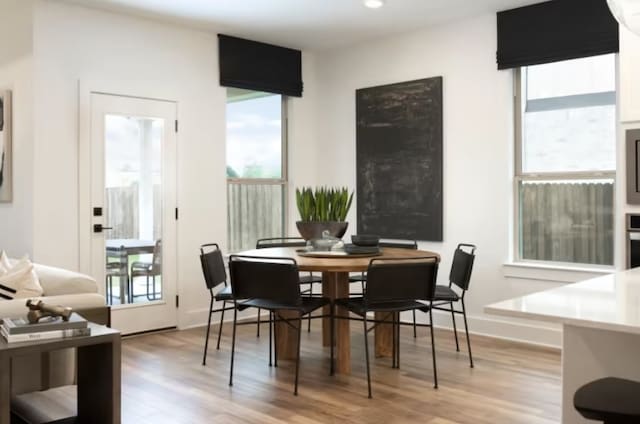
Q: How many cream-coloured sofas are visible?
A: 1